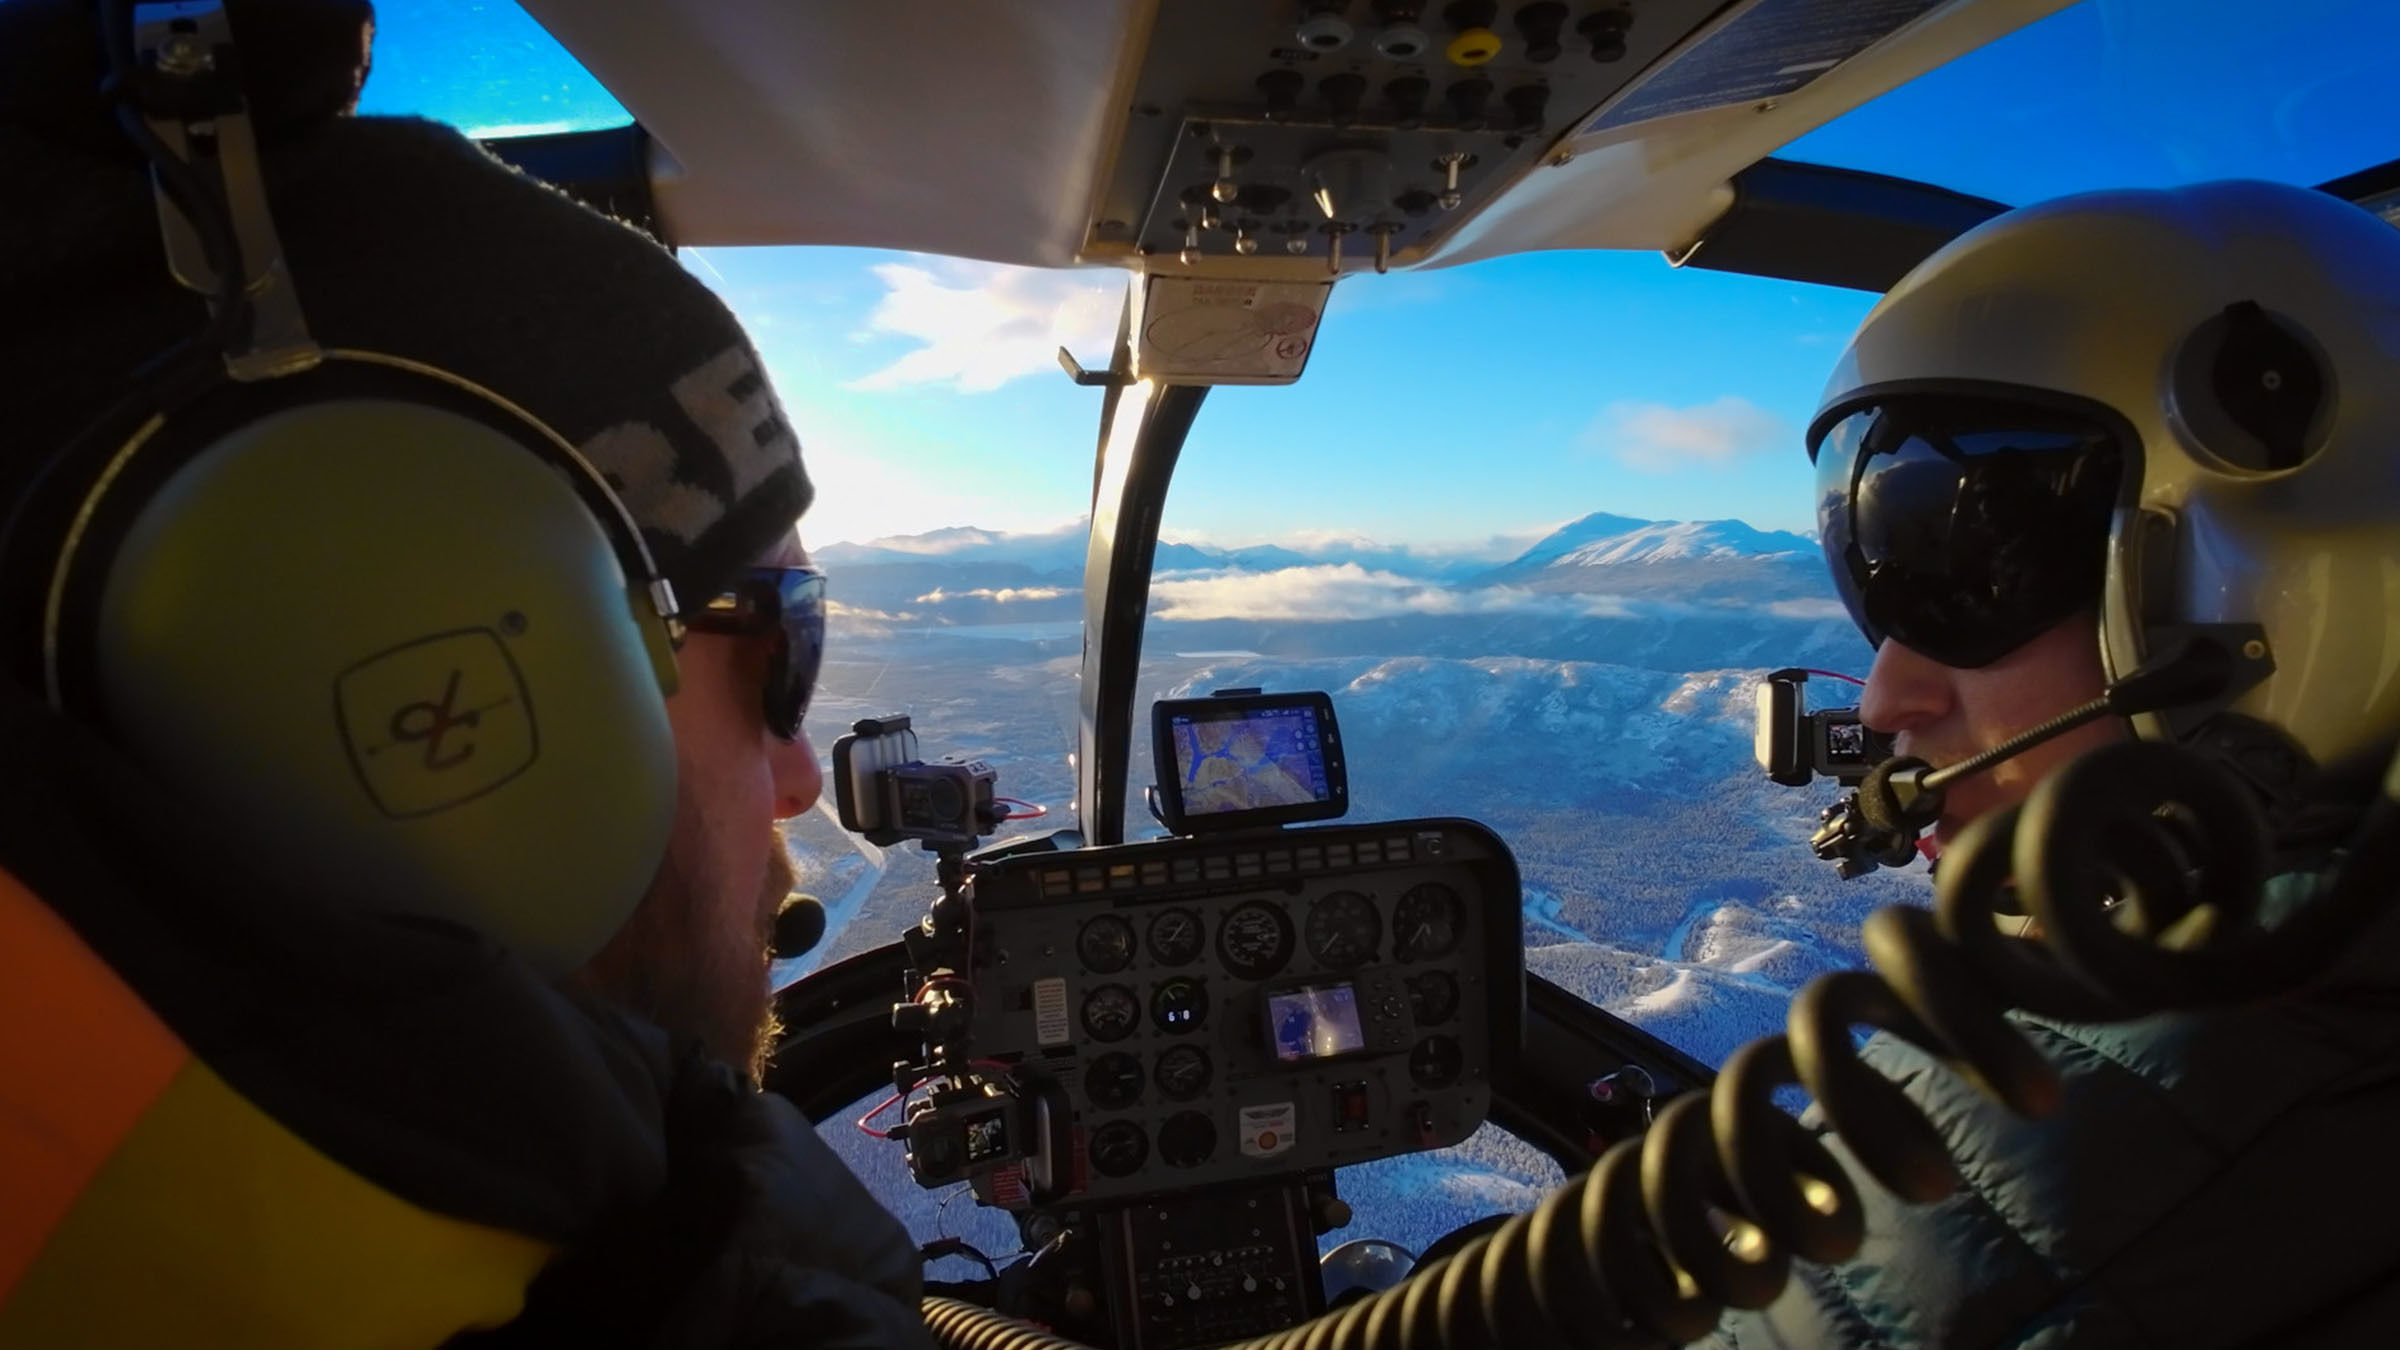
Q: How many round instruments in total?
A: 13